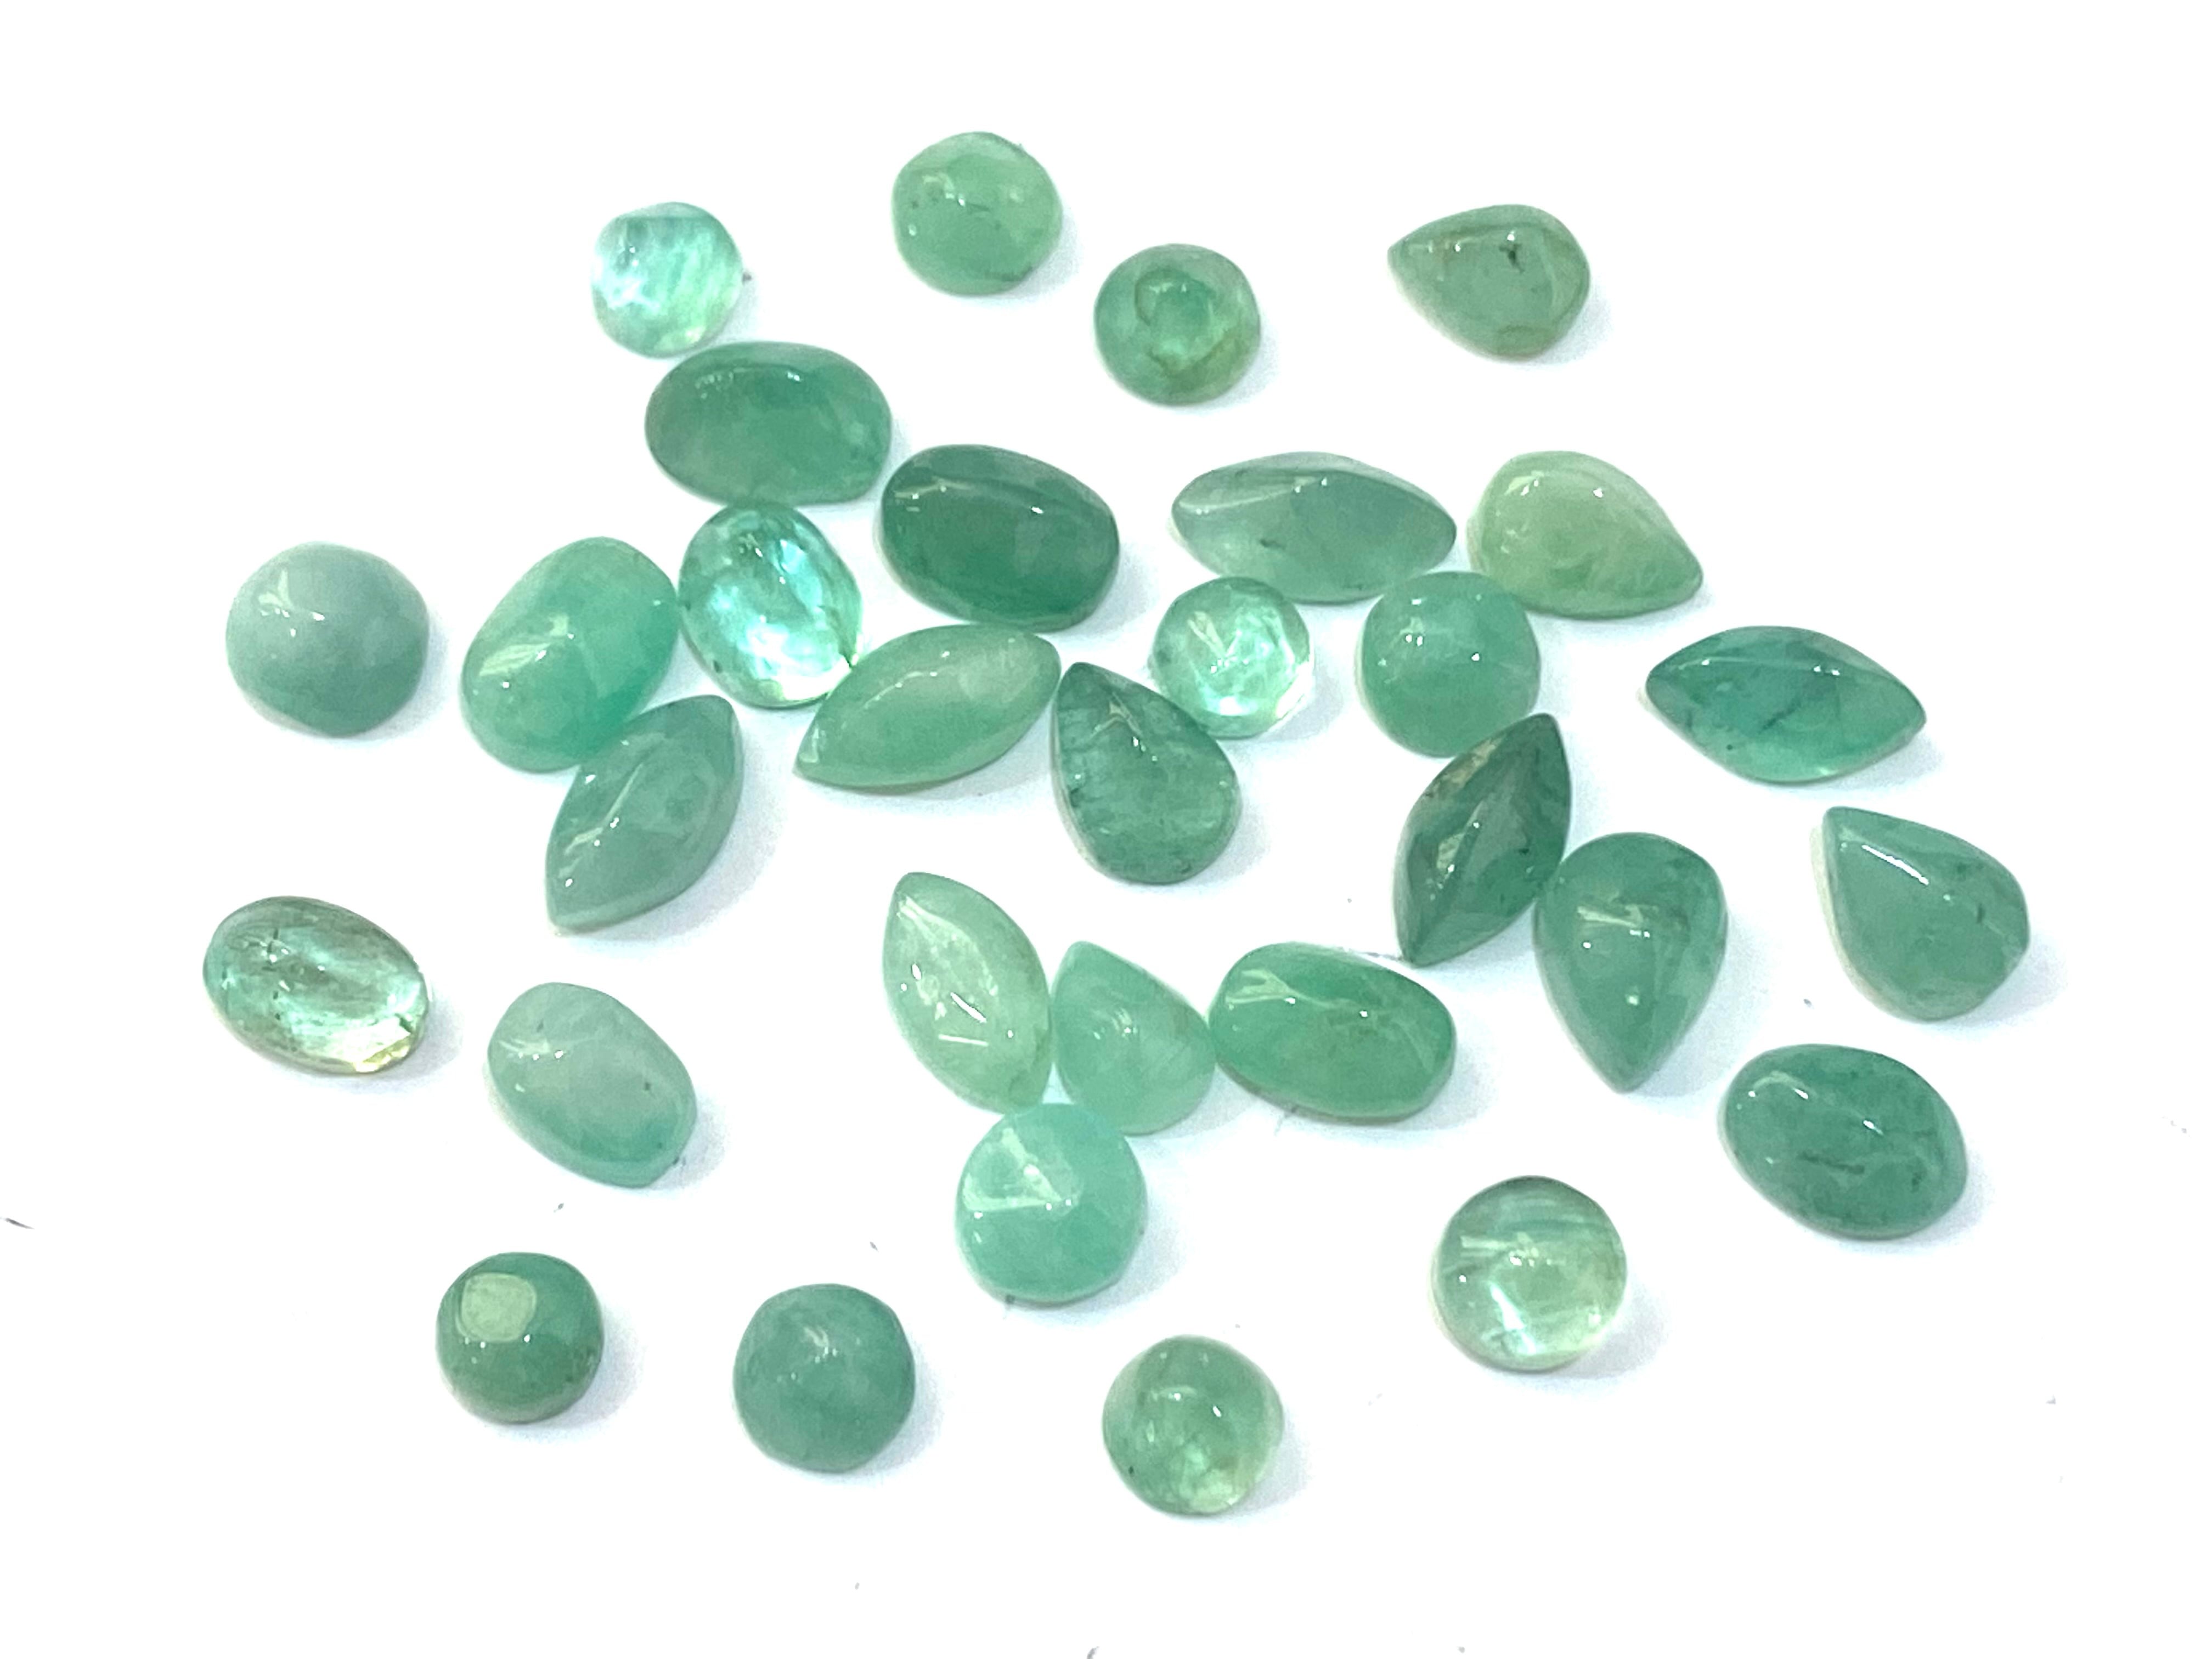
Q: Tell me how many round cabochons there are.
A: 11